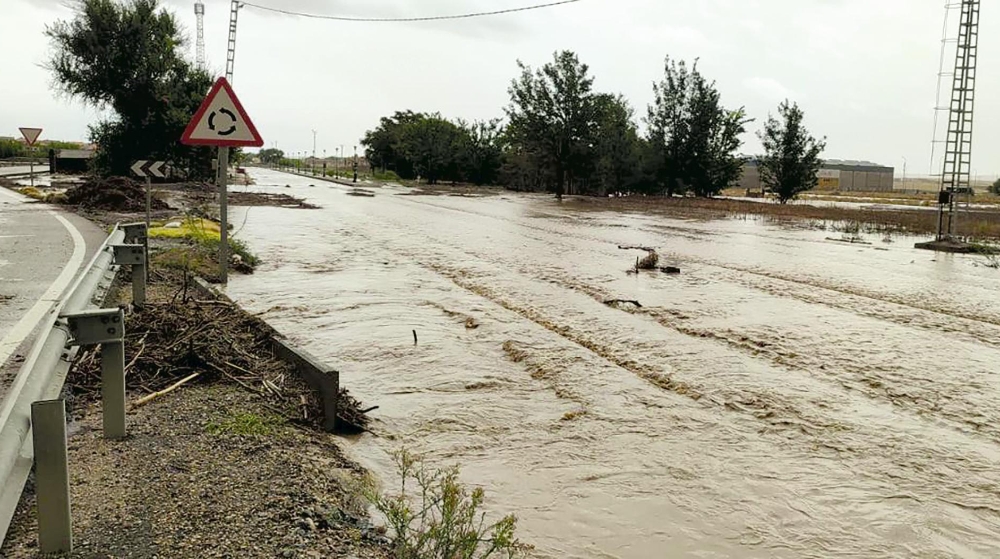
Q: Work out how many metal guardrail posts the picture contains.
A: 4